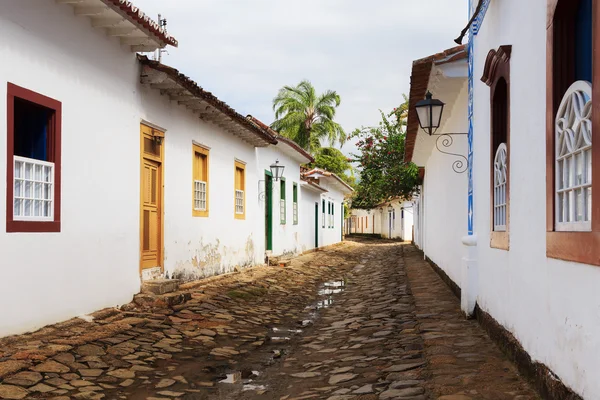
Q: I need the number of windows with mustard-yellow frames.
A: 2